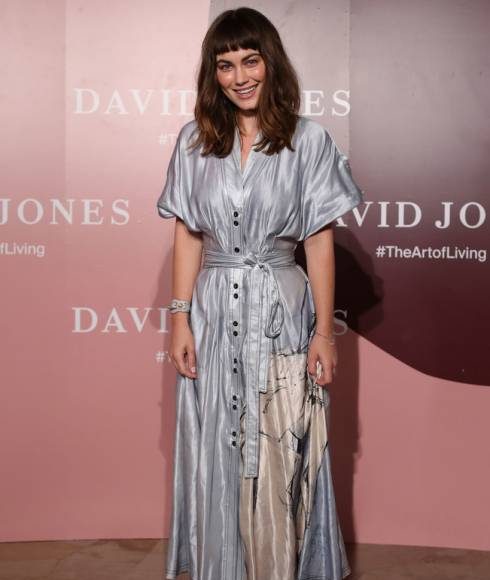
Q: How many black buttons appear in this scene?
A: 13